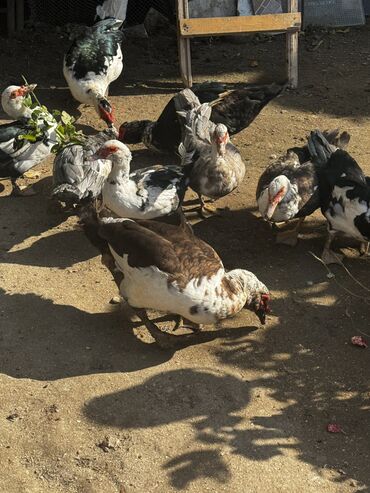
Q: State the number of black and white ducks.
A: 4